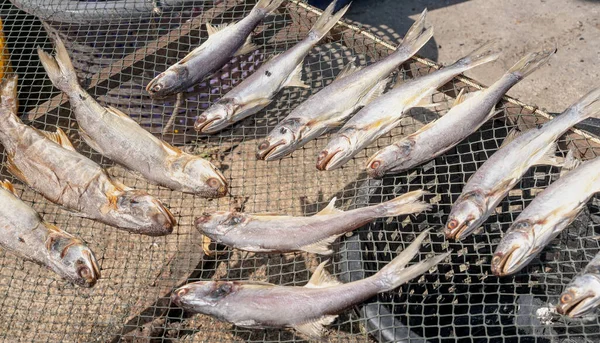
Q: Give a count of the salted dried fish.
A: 13